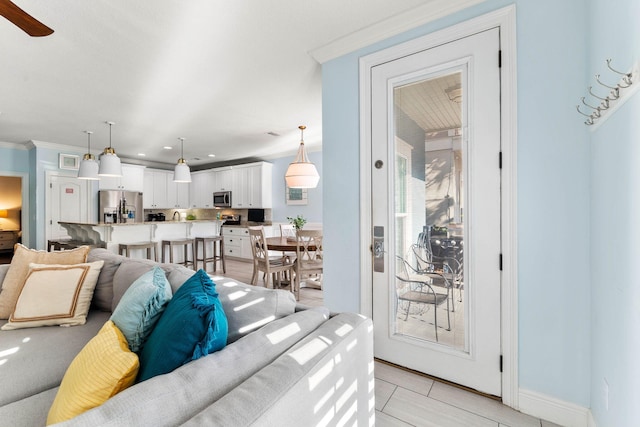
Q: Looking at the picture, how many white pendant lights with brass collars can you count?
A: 3